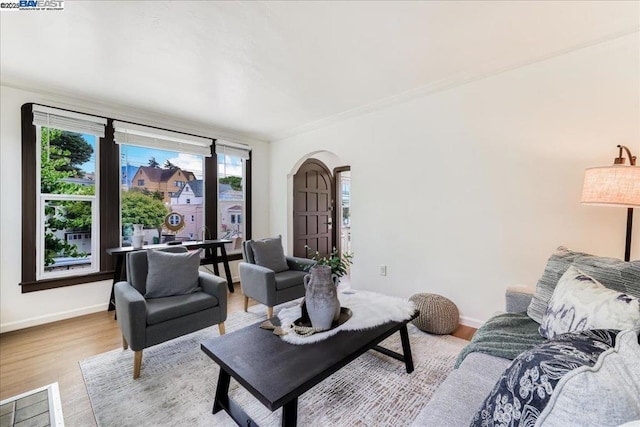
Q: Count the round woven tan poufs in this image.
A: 1